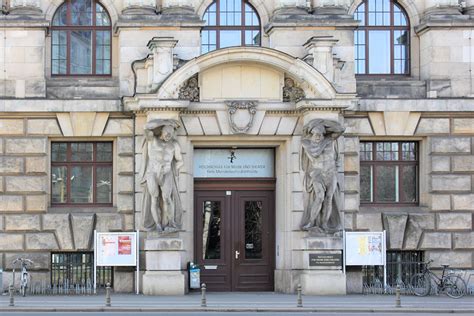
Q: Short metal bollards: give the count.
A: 5